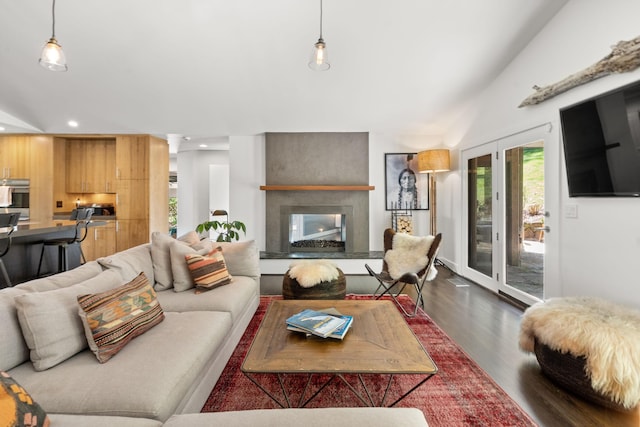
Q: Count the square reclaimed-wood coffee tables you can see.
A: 1